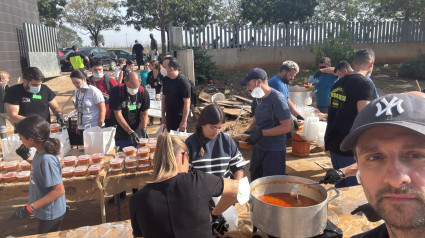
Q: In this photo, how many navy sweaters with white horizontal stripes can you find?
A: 1